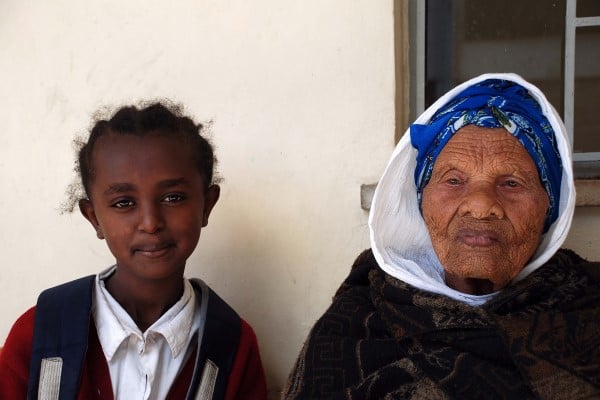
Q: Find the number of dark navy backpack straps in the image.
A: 2